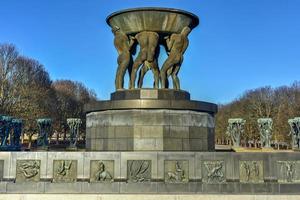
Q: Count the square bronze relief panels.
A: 8